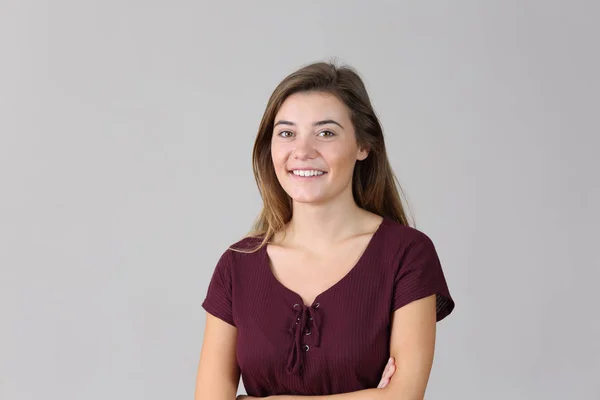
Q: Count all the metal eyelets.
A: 6